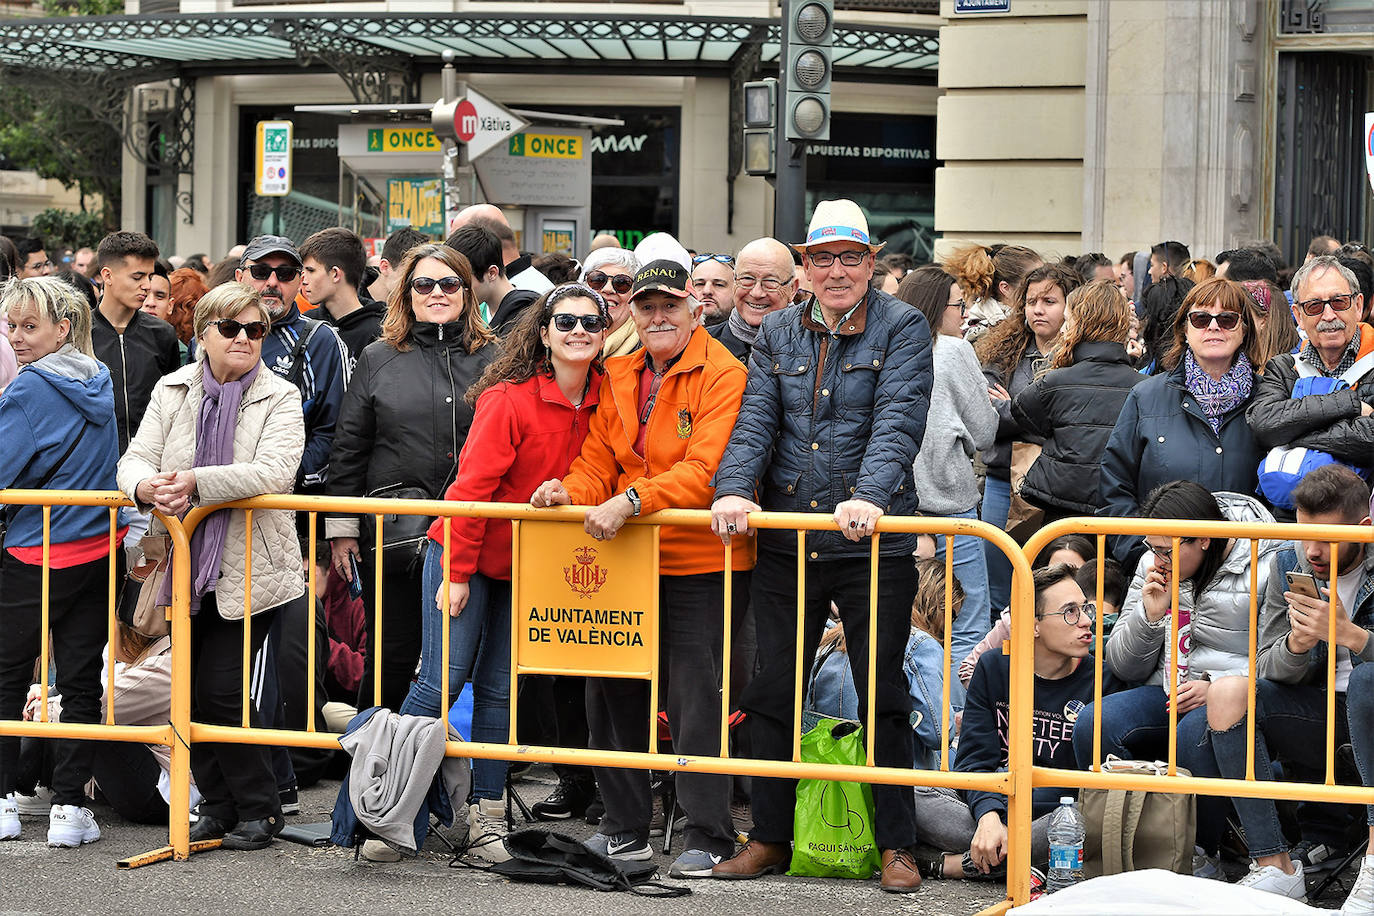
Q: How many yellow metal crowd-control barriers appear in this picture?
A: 3